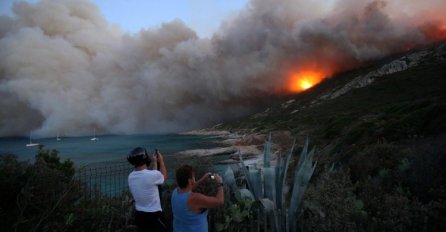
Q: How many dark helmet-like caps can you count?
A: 1